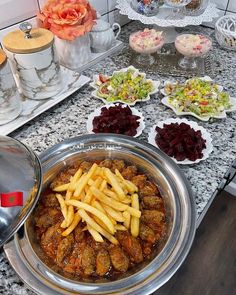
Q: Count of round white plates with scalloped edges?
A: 2